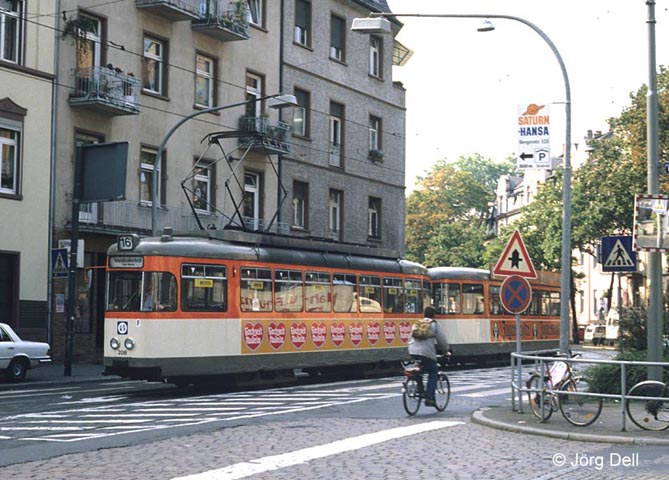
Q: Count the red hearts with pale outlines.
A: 9